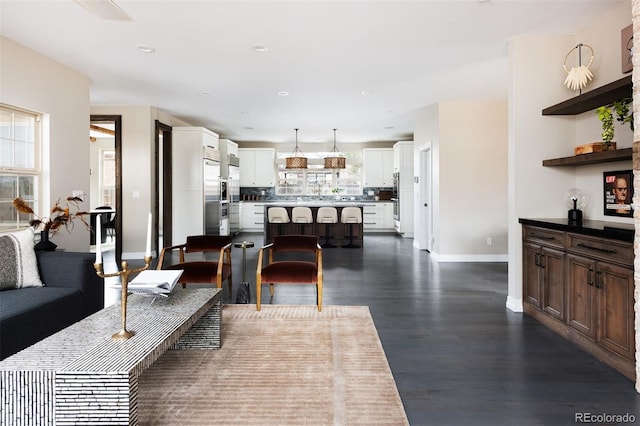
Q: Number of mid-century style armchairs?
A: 2